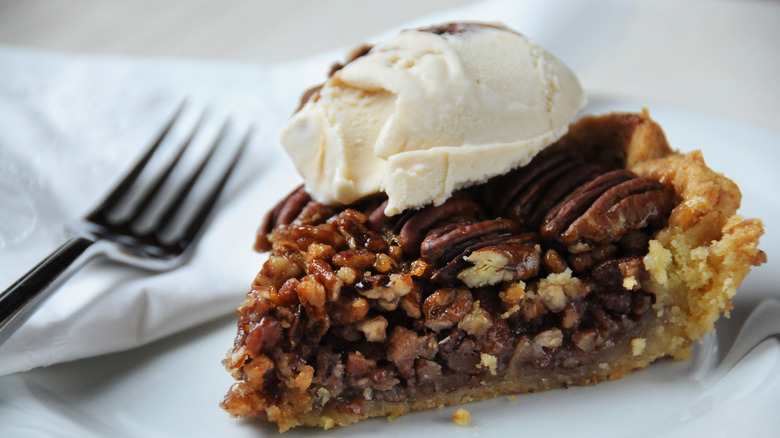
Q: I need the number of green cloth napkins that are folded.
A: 0